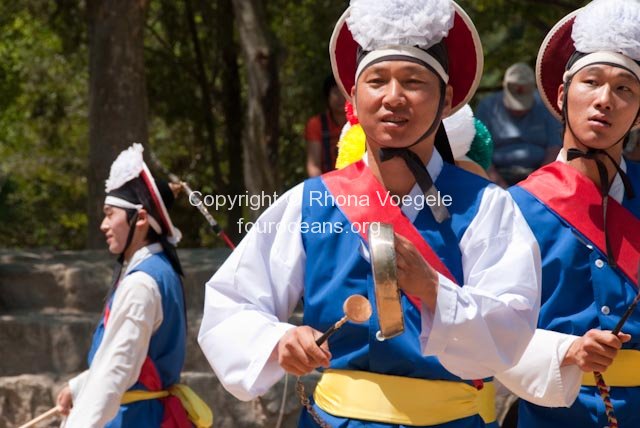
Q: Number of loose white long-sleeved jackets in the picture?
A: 3